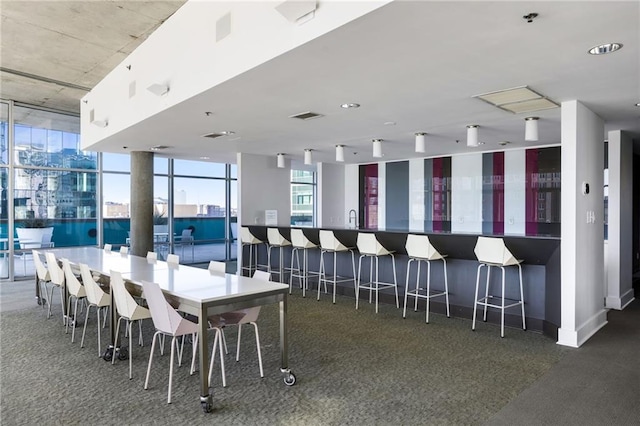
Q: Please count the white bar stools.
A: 7